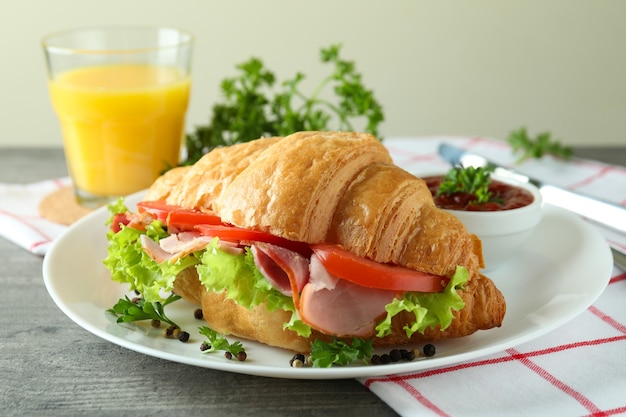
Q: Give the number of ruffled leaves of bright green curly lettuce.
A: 3